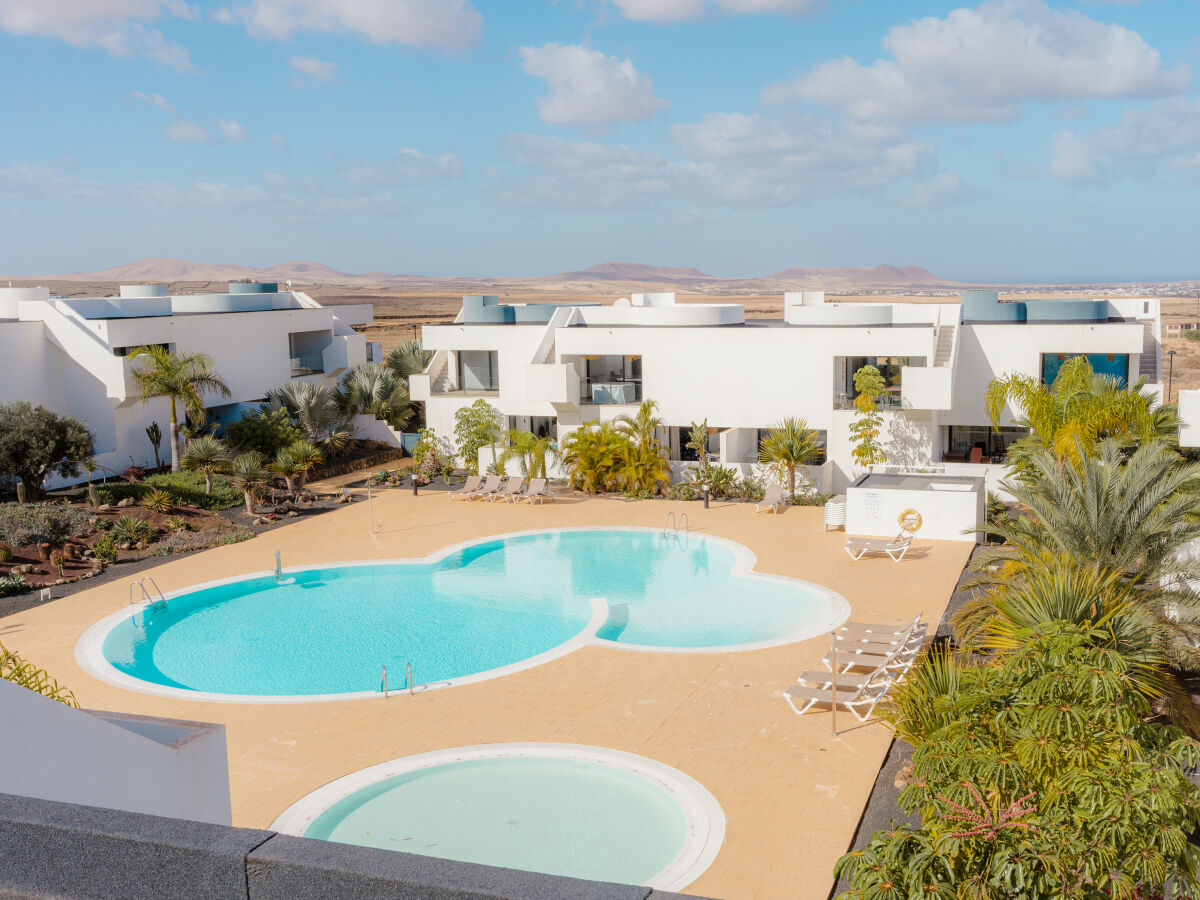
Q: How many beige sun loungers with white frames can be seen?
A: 12